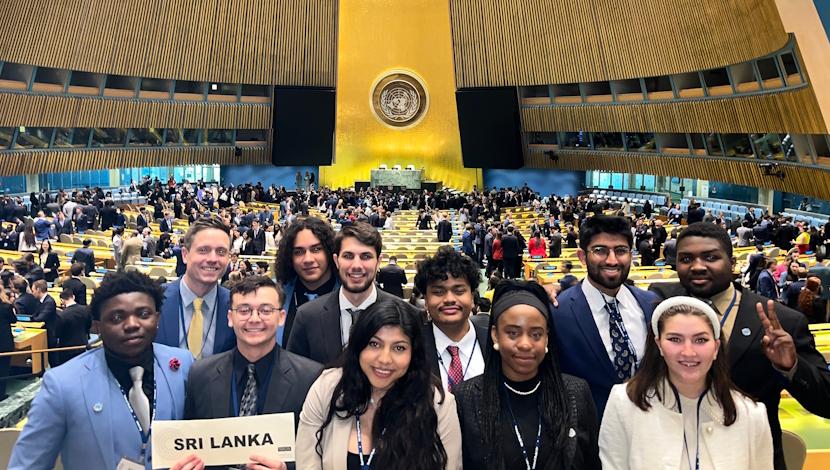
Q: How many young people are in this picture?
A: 11